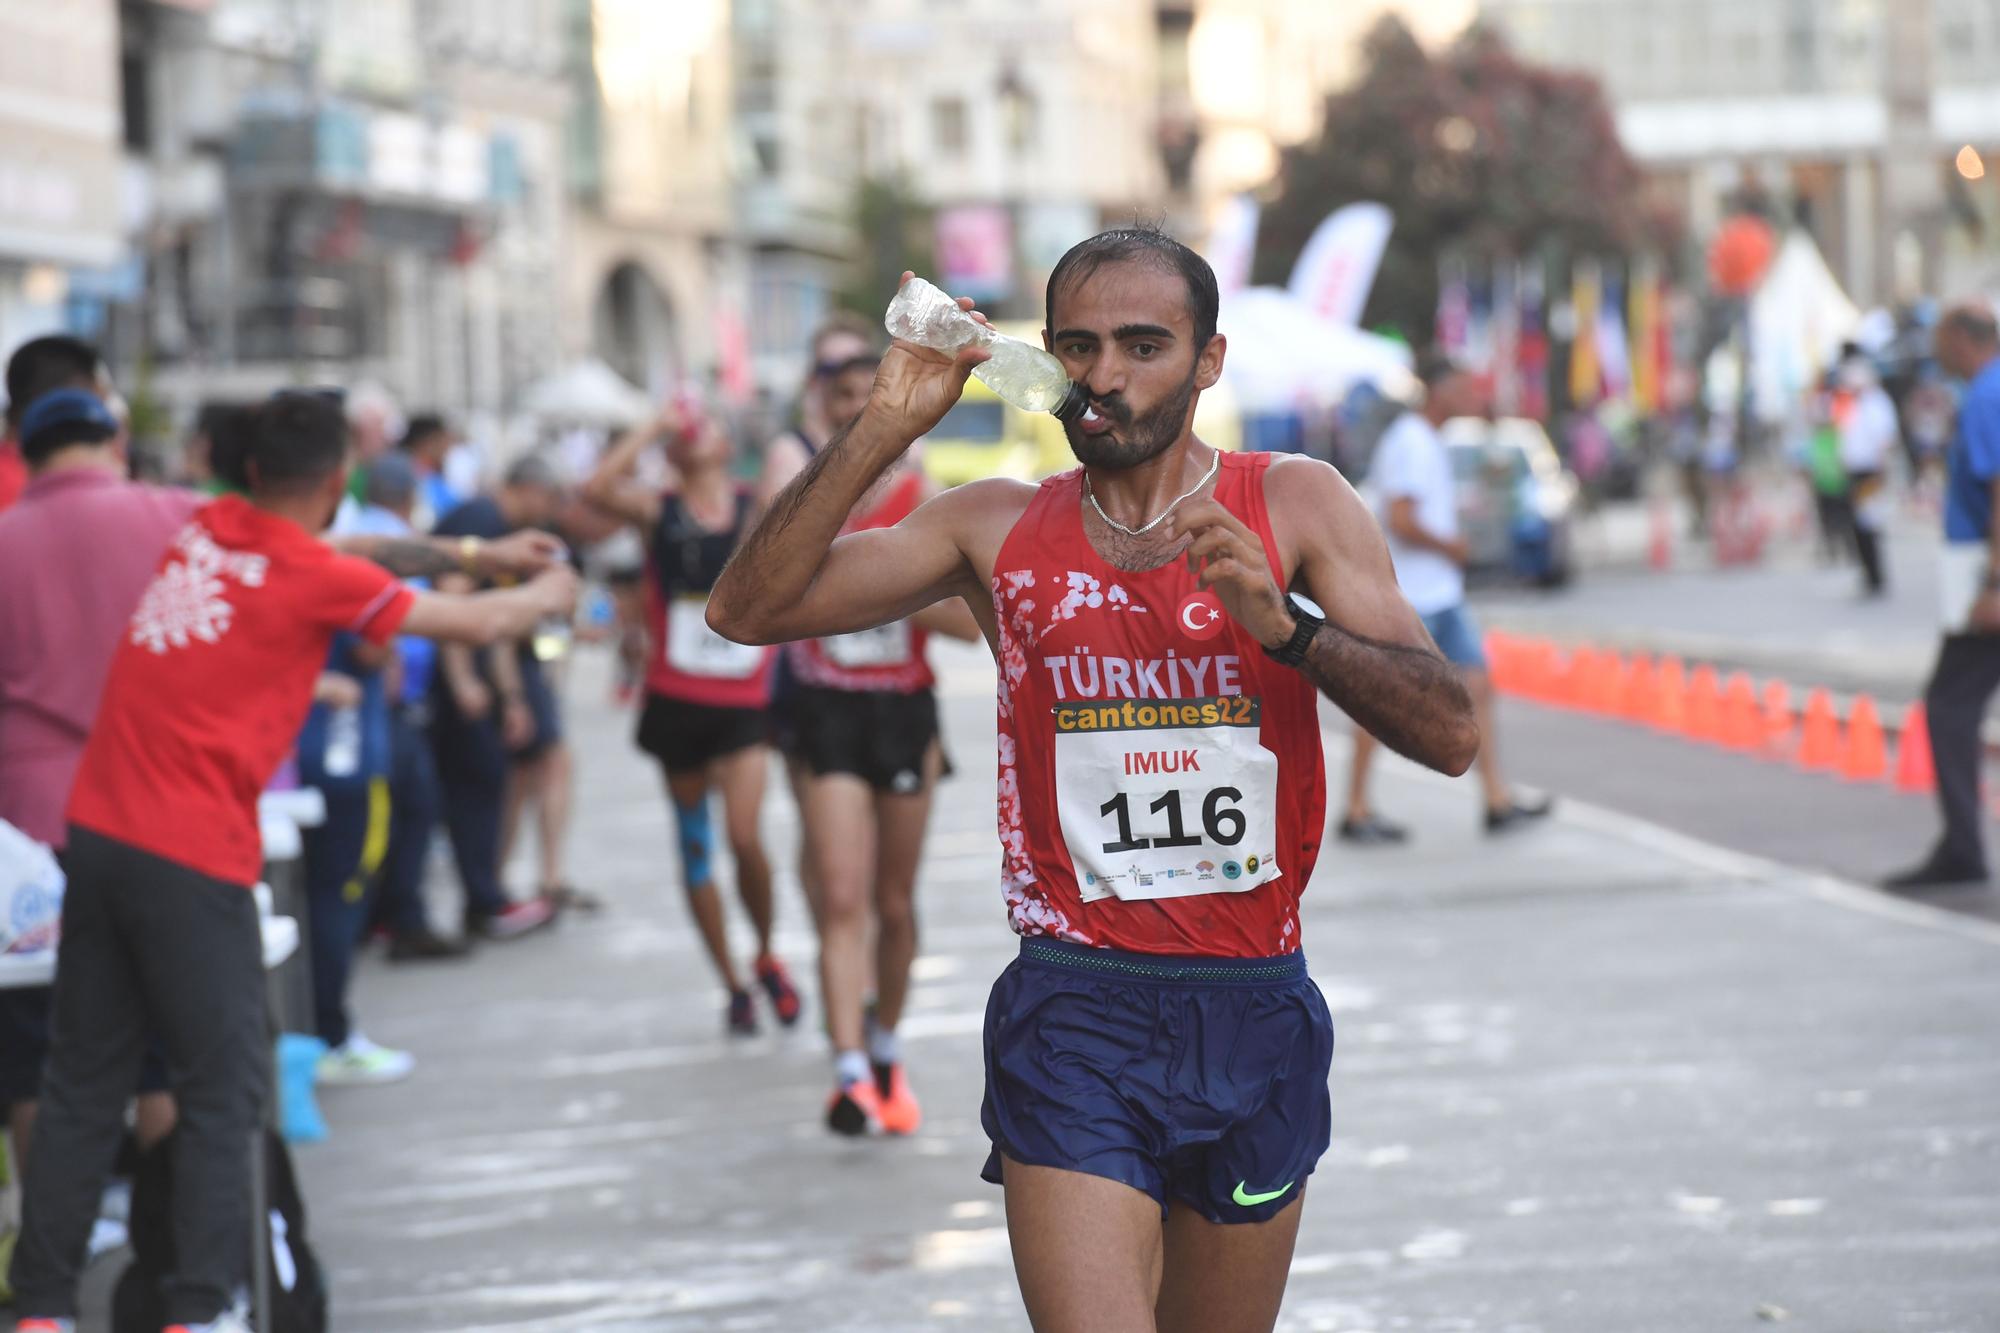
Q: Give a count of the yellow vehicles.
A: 1